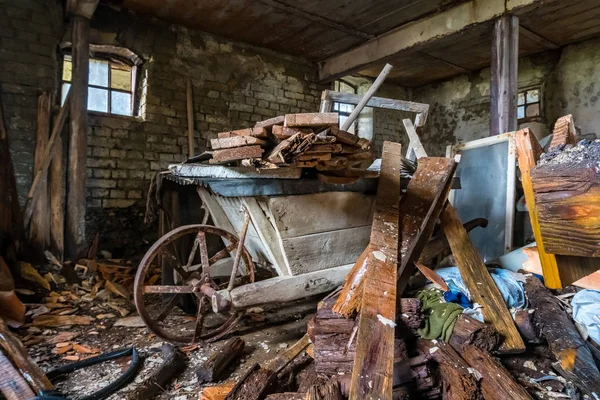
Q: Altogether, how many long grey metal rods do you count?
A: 1